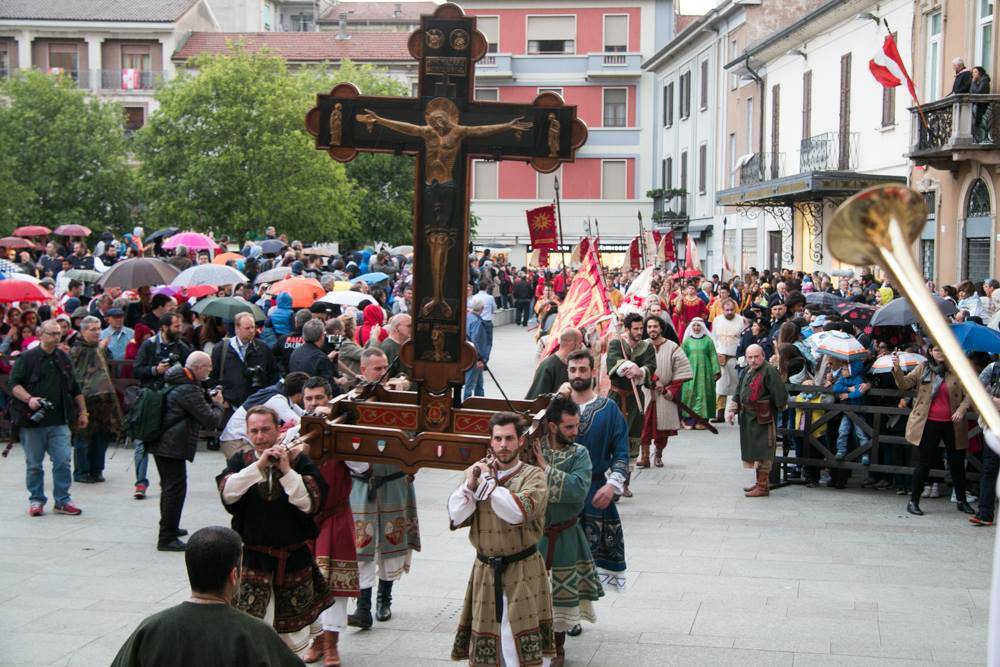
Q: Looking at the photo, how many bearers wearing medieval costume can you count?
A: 6